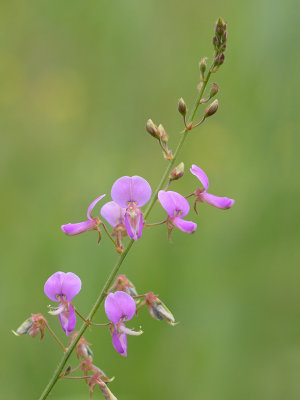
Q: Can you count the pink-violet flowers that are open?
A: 7